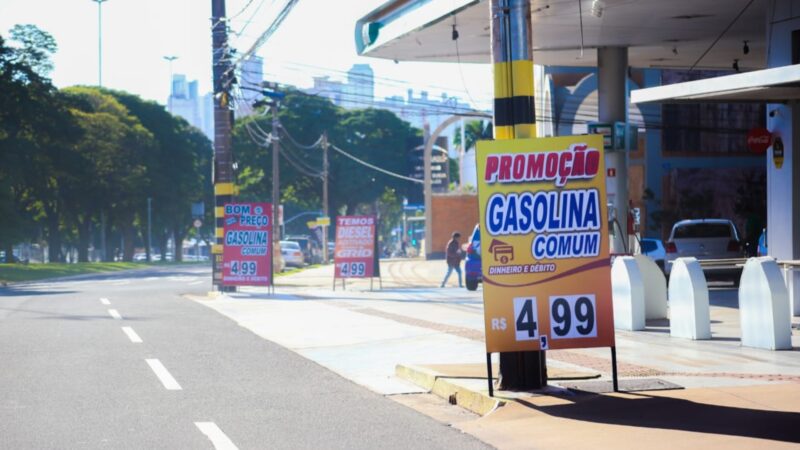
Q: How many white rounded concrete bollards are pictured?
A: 4